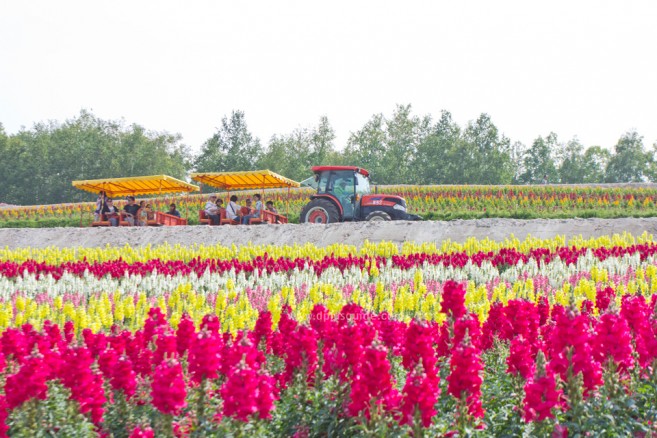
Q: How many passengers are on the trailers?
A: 12